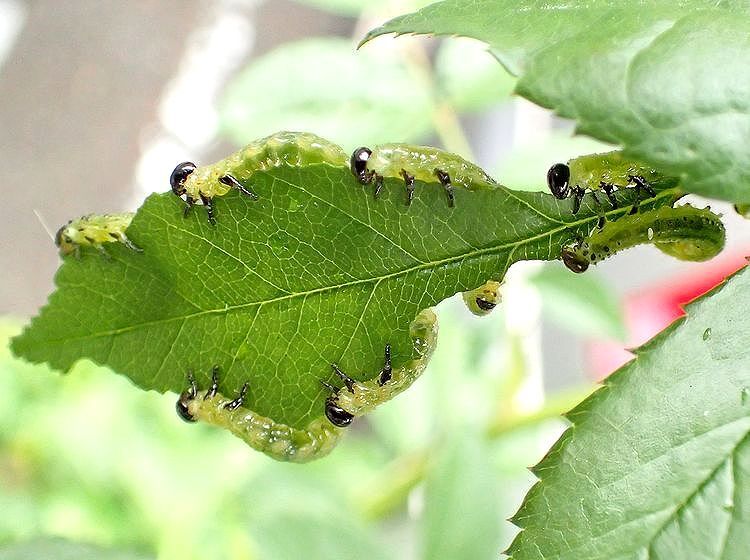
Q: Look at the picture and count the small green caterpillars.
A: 8